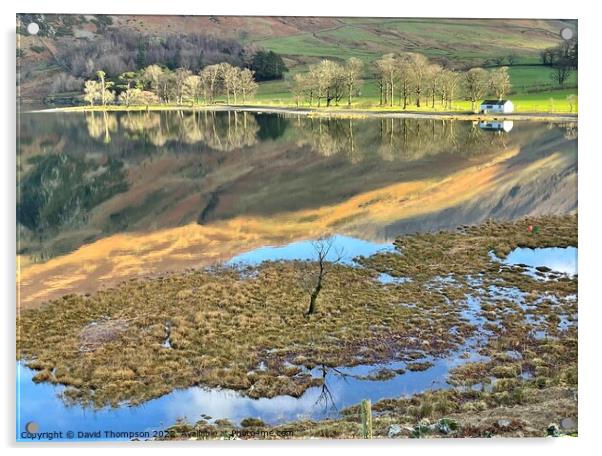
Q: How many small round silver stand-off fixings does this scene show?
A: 4